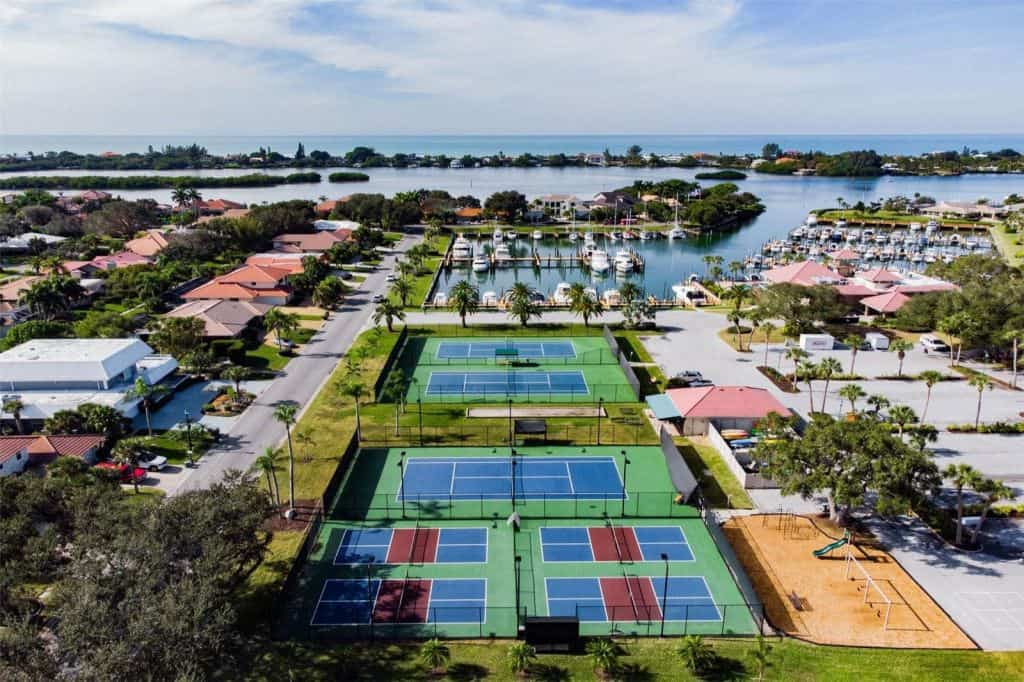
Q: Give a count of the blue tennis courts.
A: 3